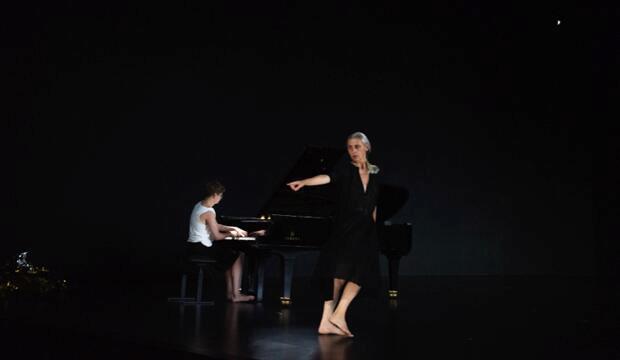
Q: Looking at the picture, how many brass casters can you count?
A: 2